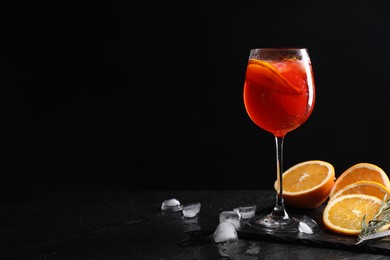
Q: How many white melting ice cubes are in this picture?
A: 6